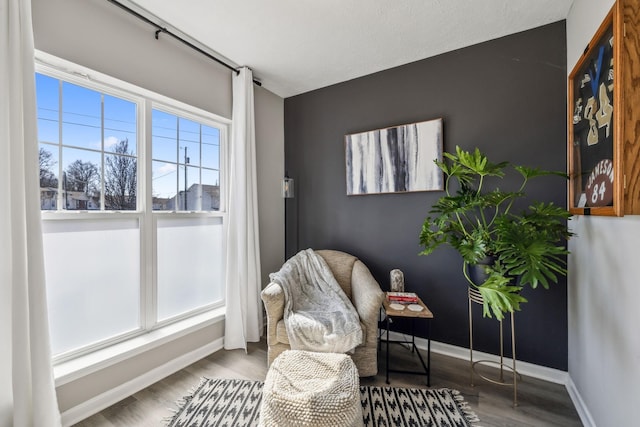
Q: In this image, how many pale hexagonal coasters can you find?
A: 2